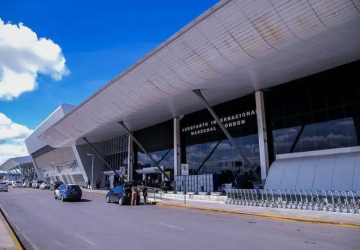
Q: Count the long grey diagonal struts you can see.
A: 3